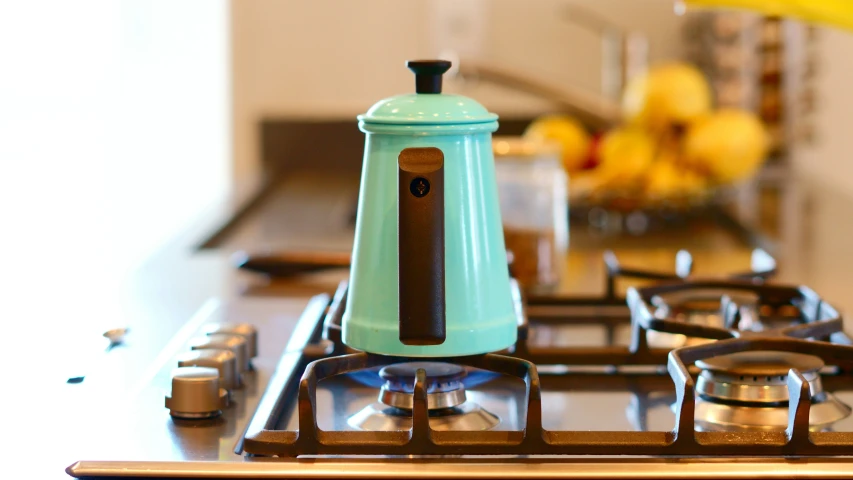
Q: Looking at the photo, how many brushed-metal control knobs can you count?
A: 4